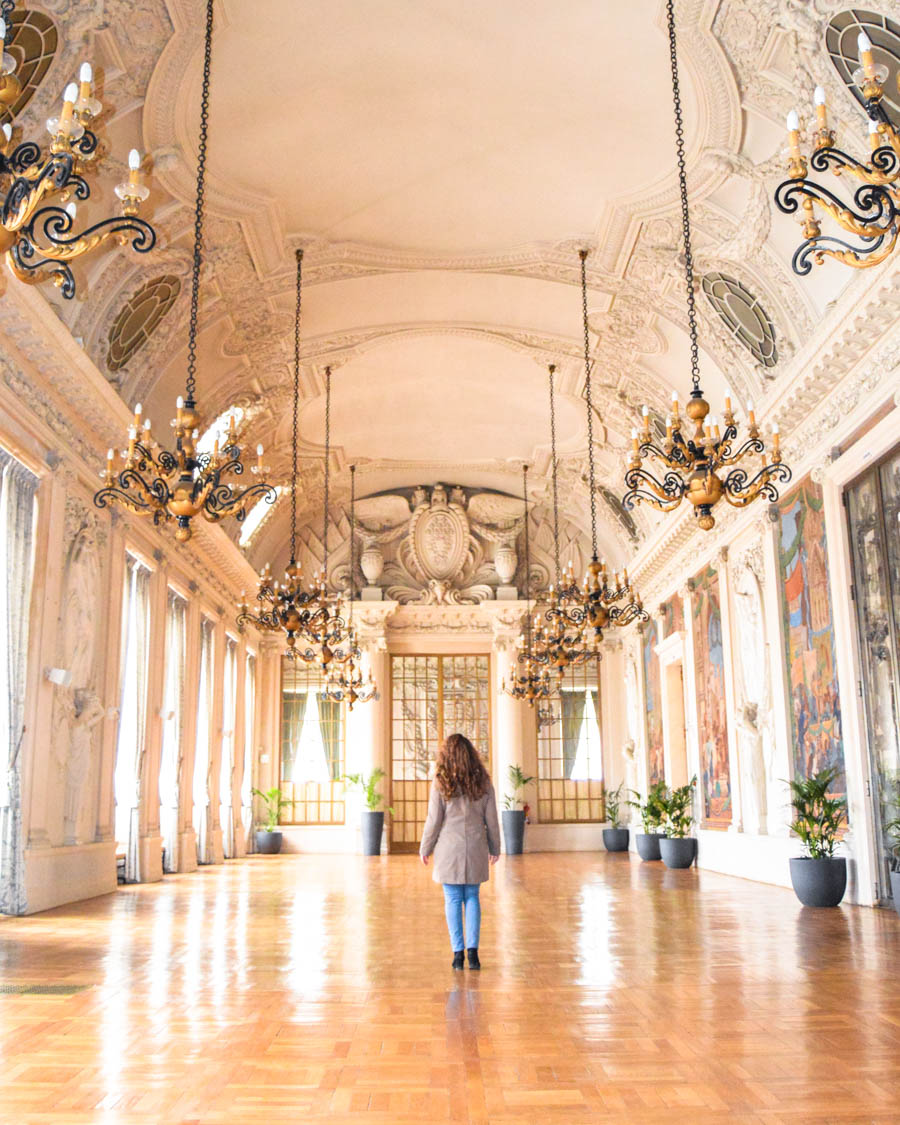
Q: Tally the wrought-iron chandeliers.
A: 10